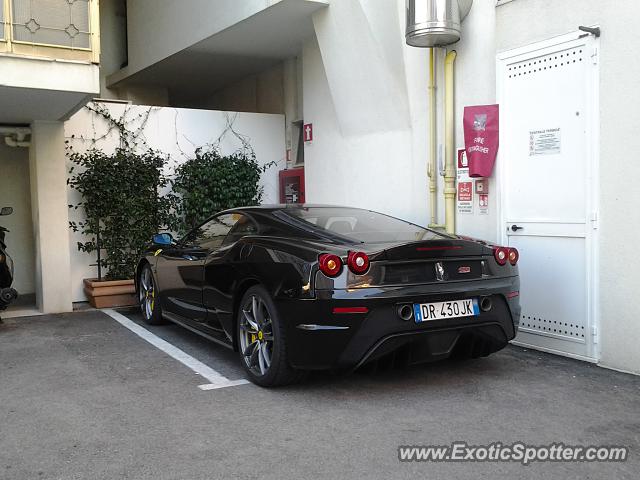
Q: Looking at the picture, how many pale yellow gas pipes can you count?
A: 2